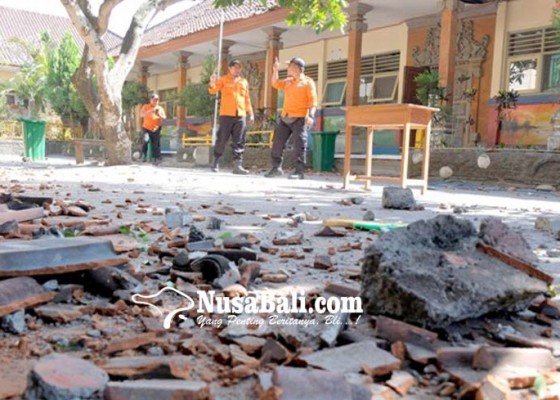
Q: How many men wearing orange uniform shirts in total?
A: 3